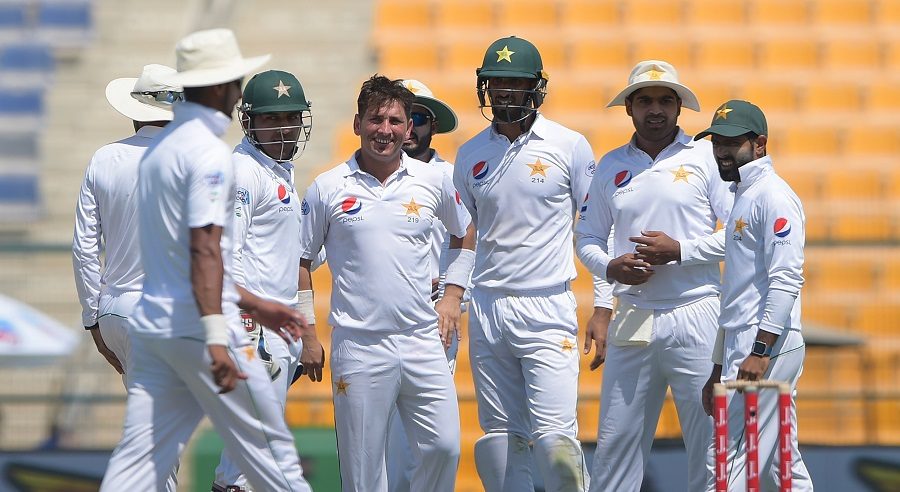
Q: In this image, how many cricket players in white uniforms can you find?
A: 8